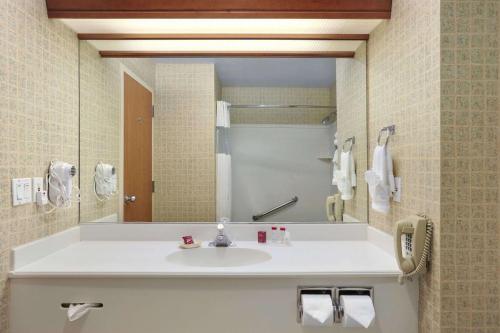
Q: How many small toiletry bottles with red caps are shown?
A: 2